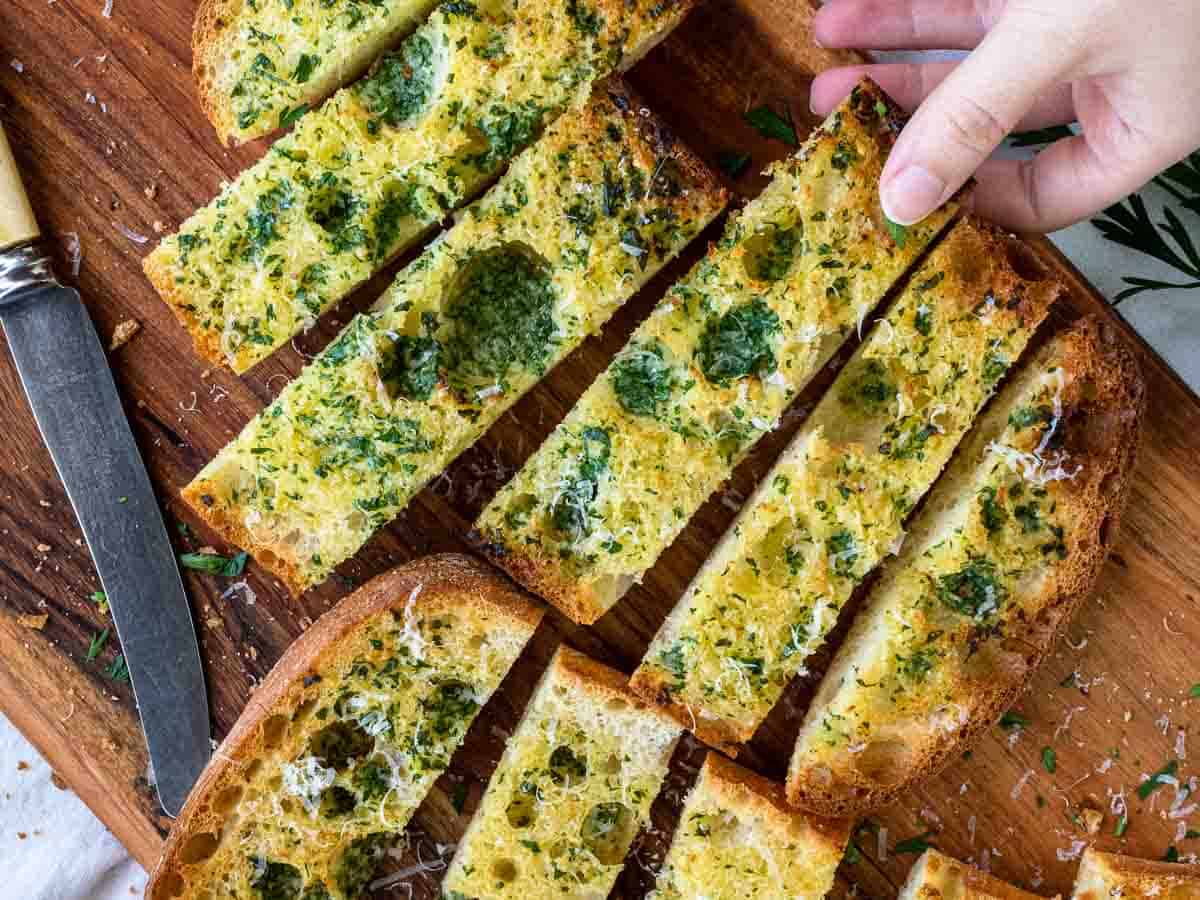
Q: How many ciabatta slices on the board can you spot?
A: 11